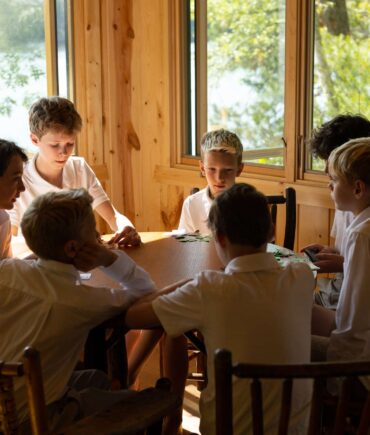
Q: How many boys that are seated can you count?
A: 7